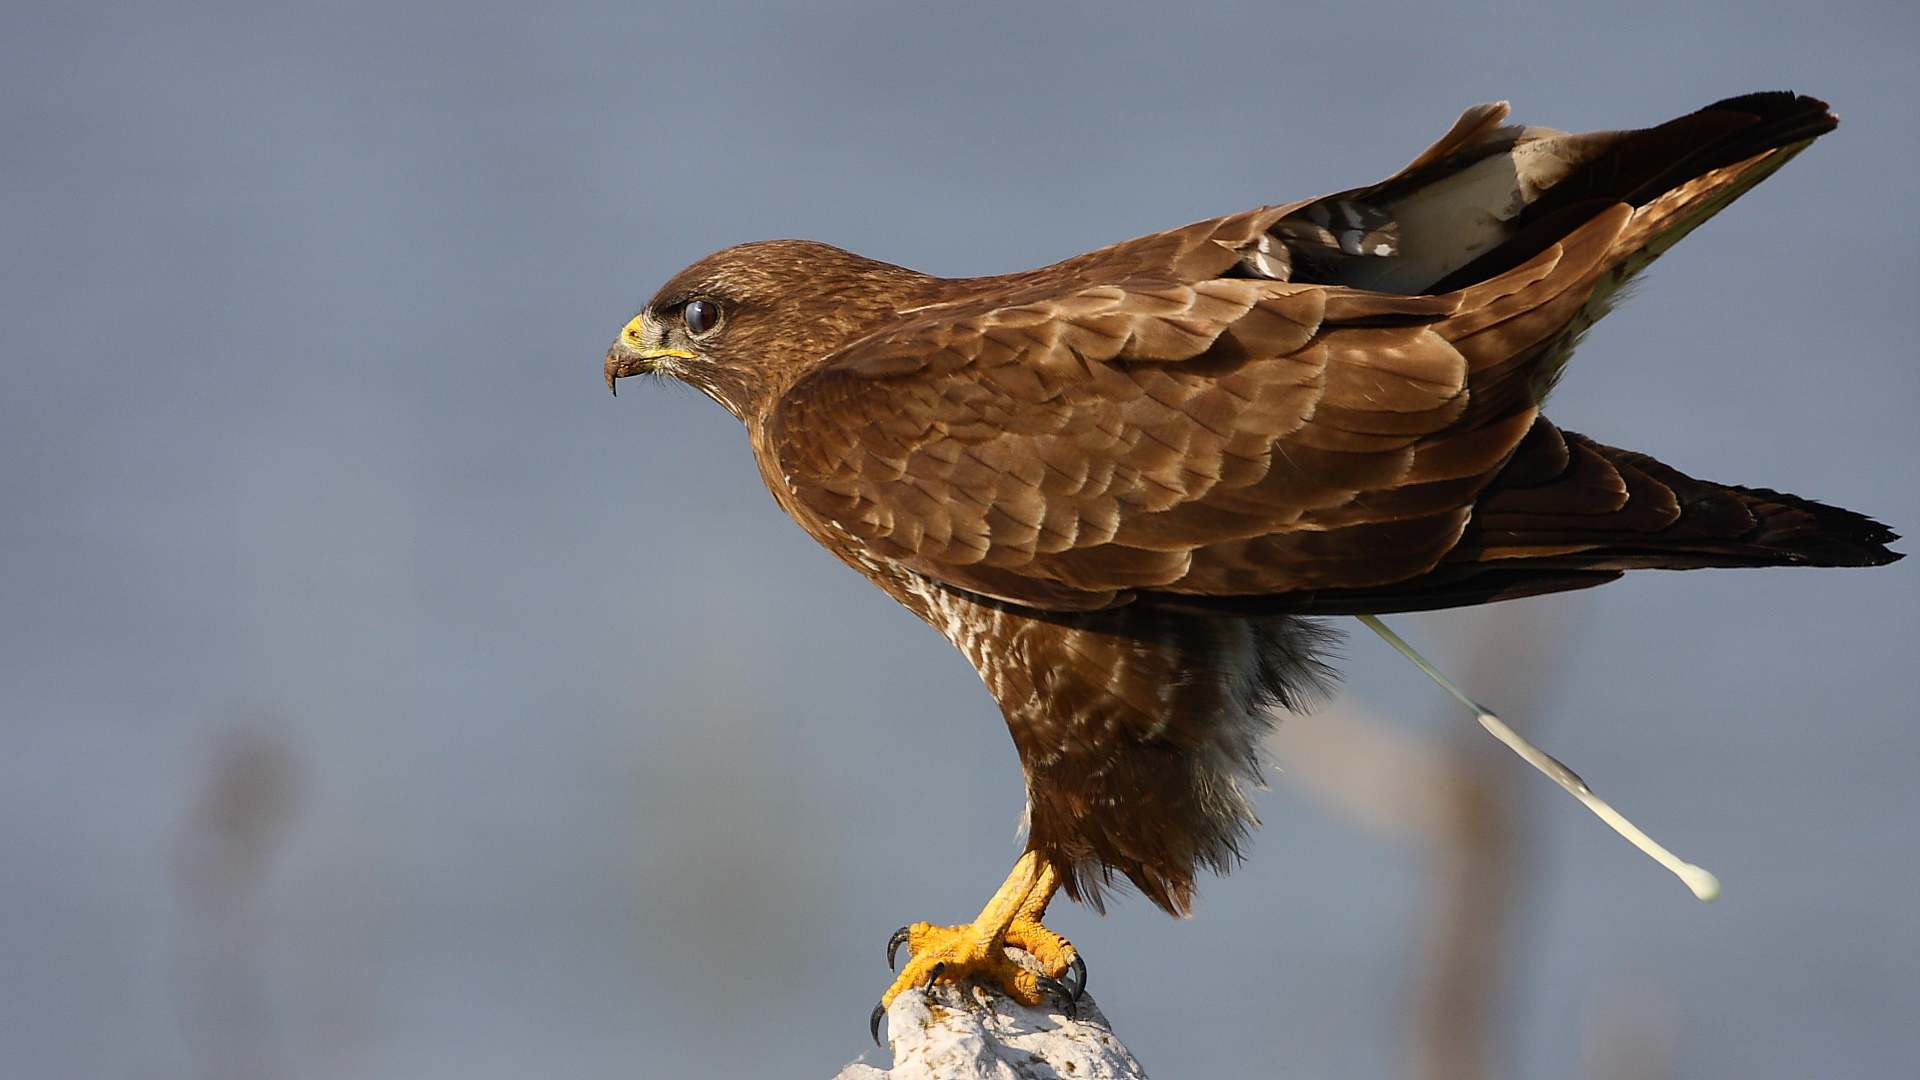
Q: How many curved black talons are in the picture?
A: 5